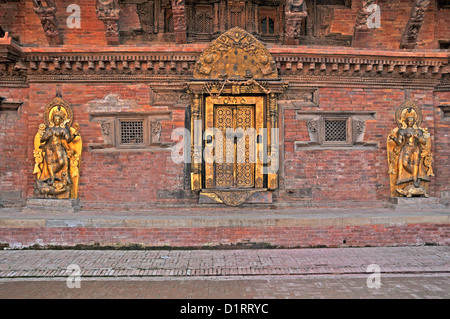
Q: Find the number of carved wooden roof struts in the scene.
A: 6